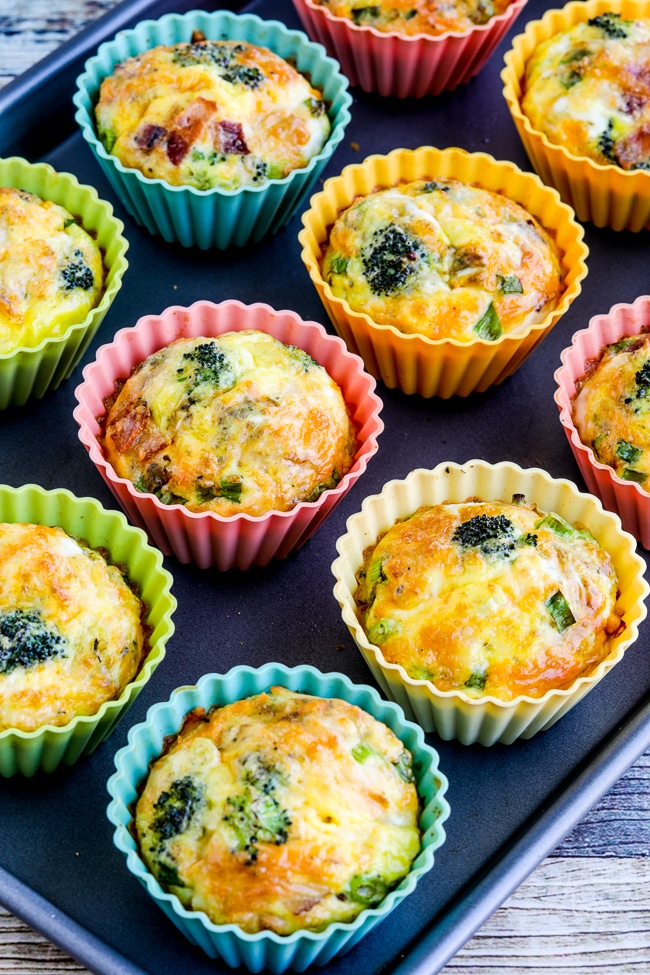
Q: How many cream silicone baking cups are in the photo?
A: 1